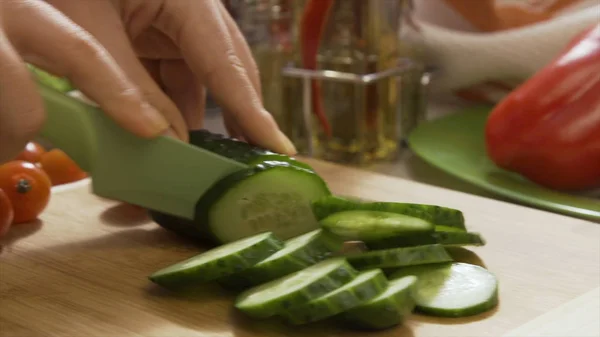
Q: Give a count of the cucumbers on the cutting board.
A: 1